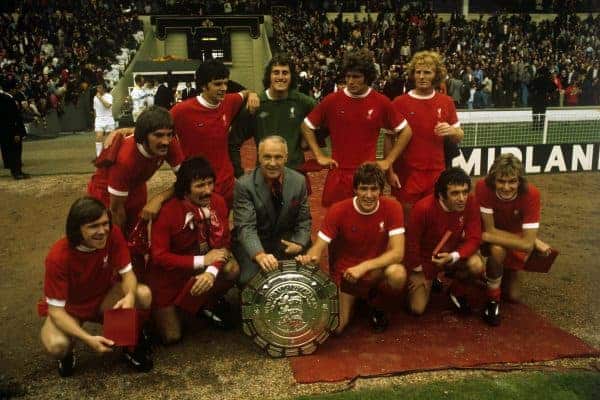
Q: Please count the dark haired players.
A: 8